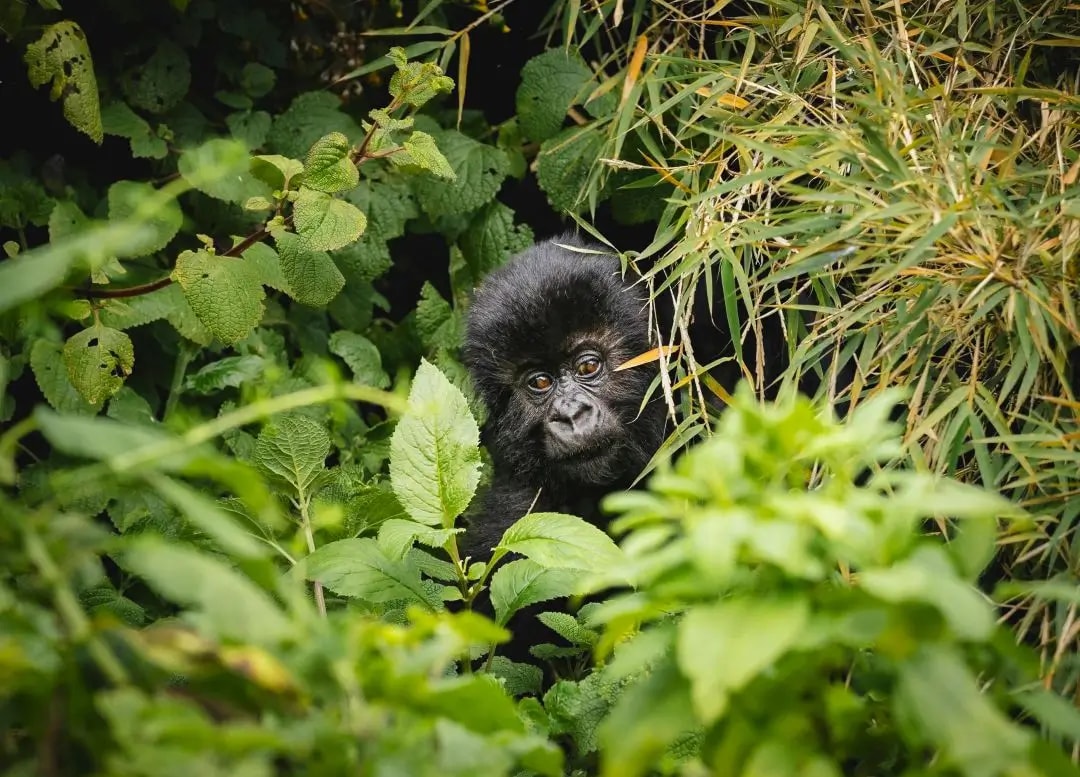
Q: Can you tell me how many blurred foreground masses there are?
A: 2